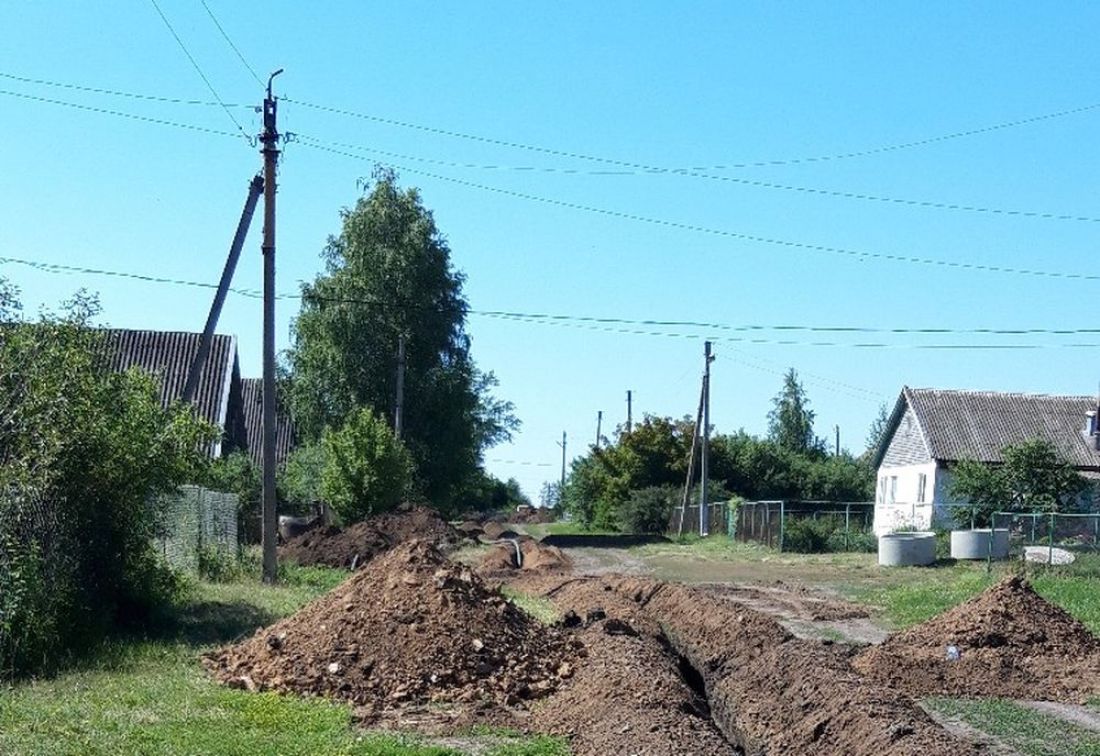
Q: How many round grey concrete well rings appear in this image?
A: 2